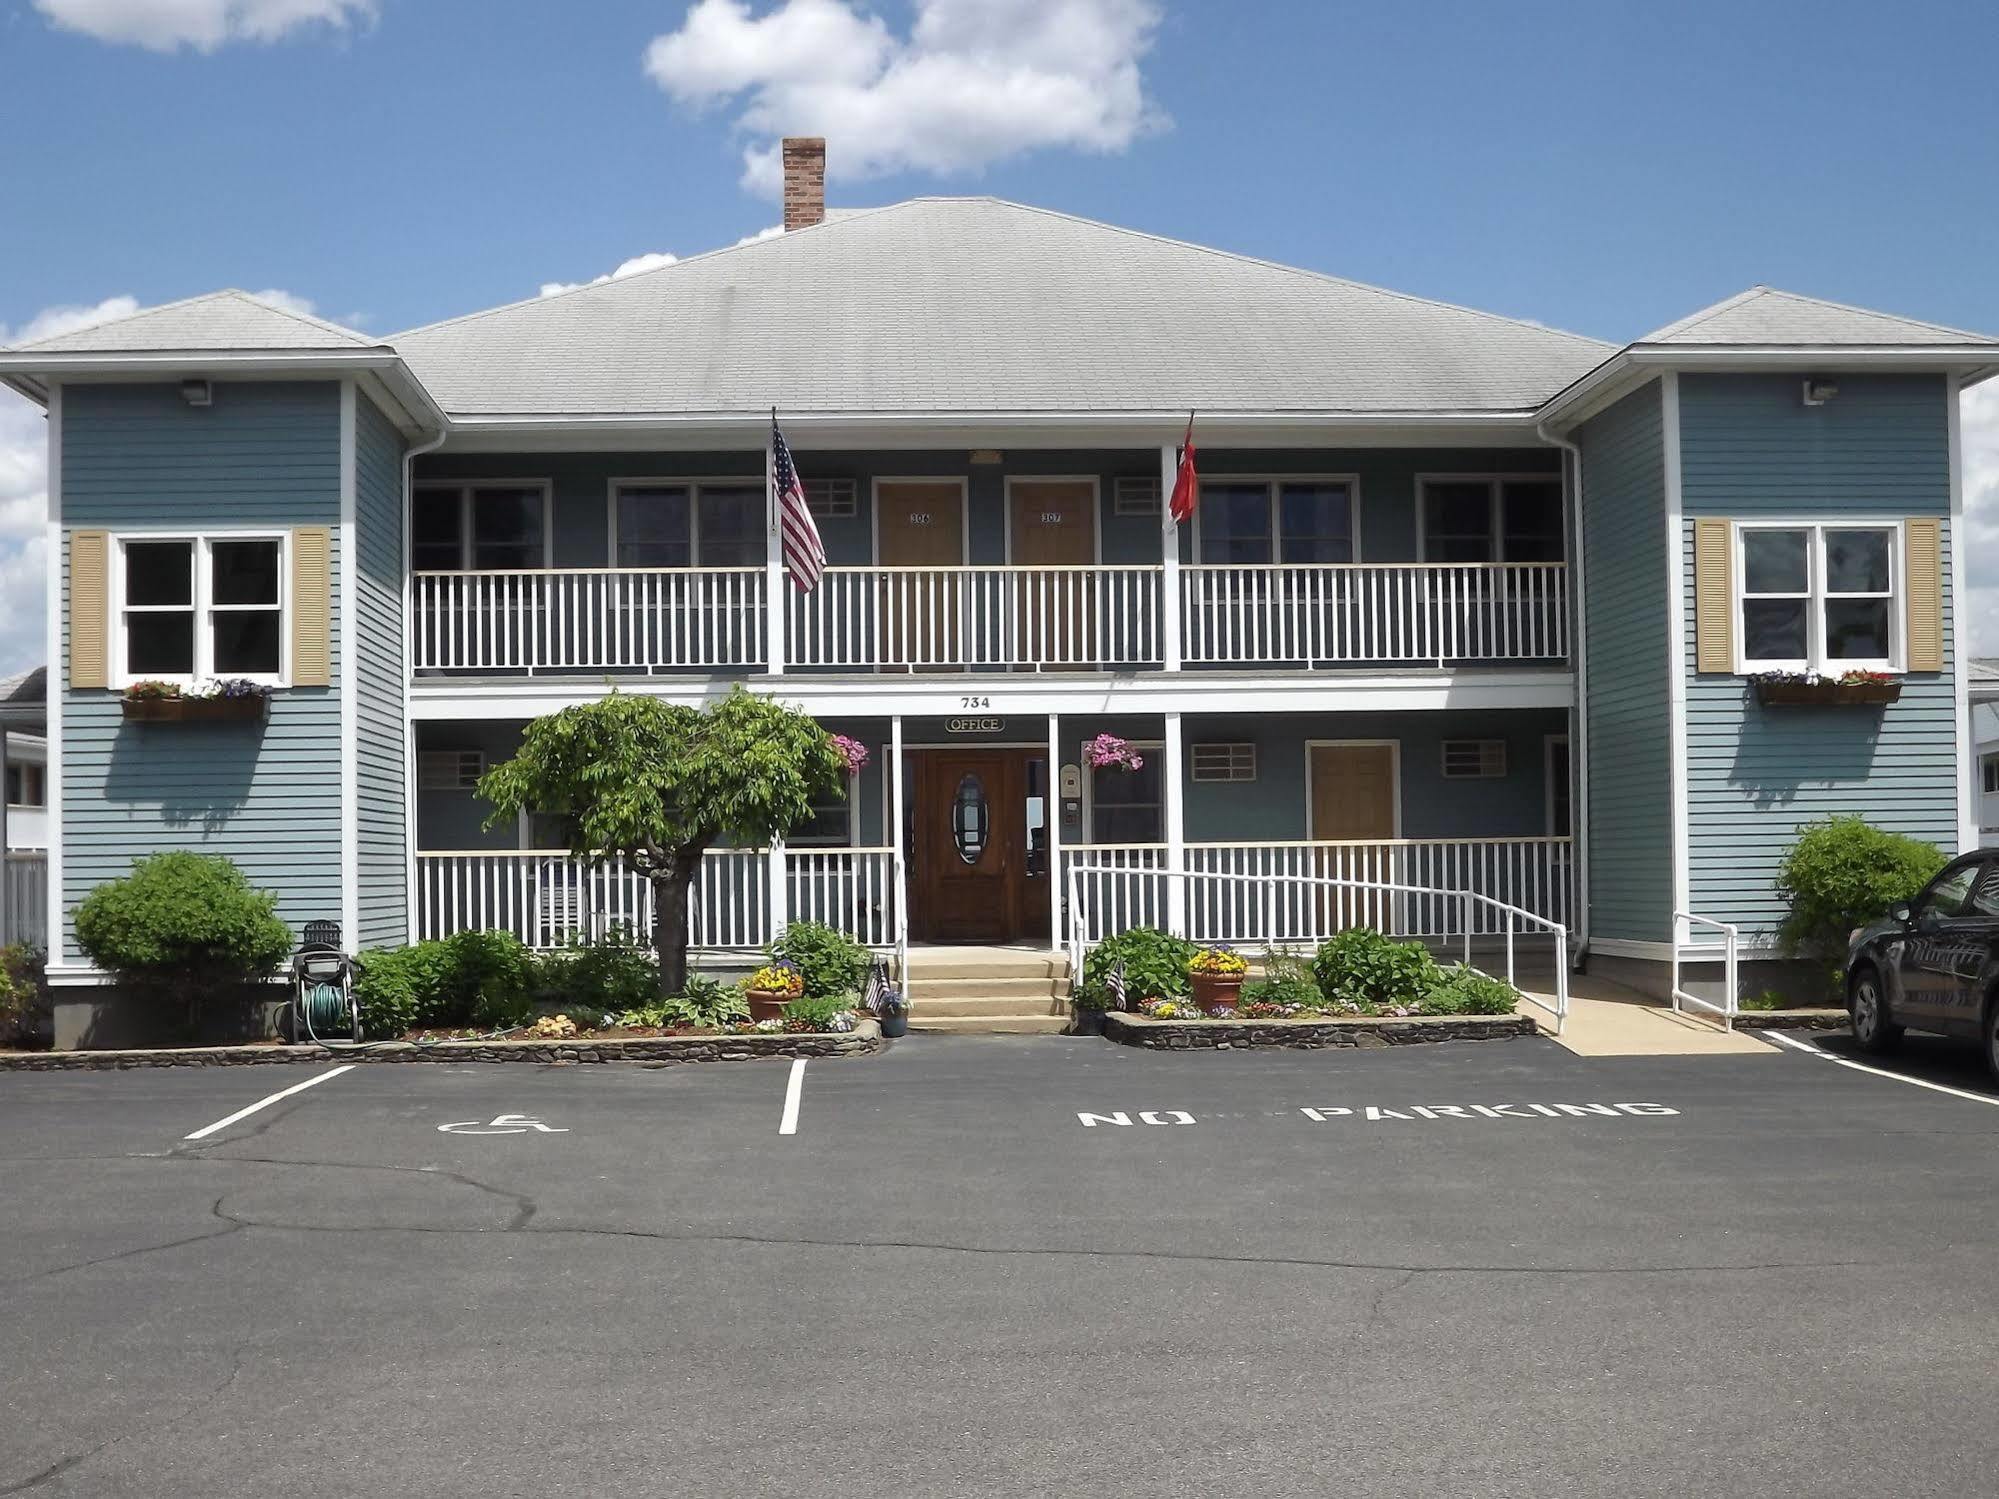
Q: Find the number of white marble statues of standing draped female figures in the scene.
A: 0